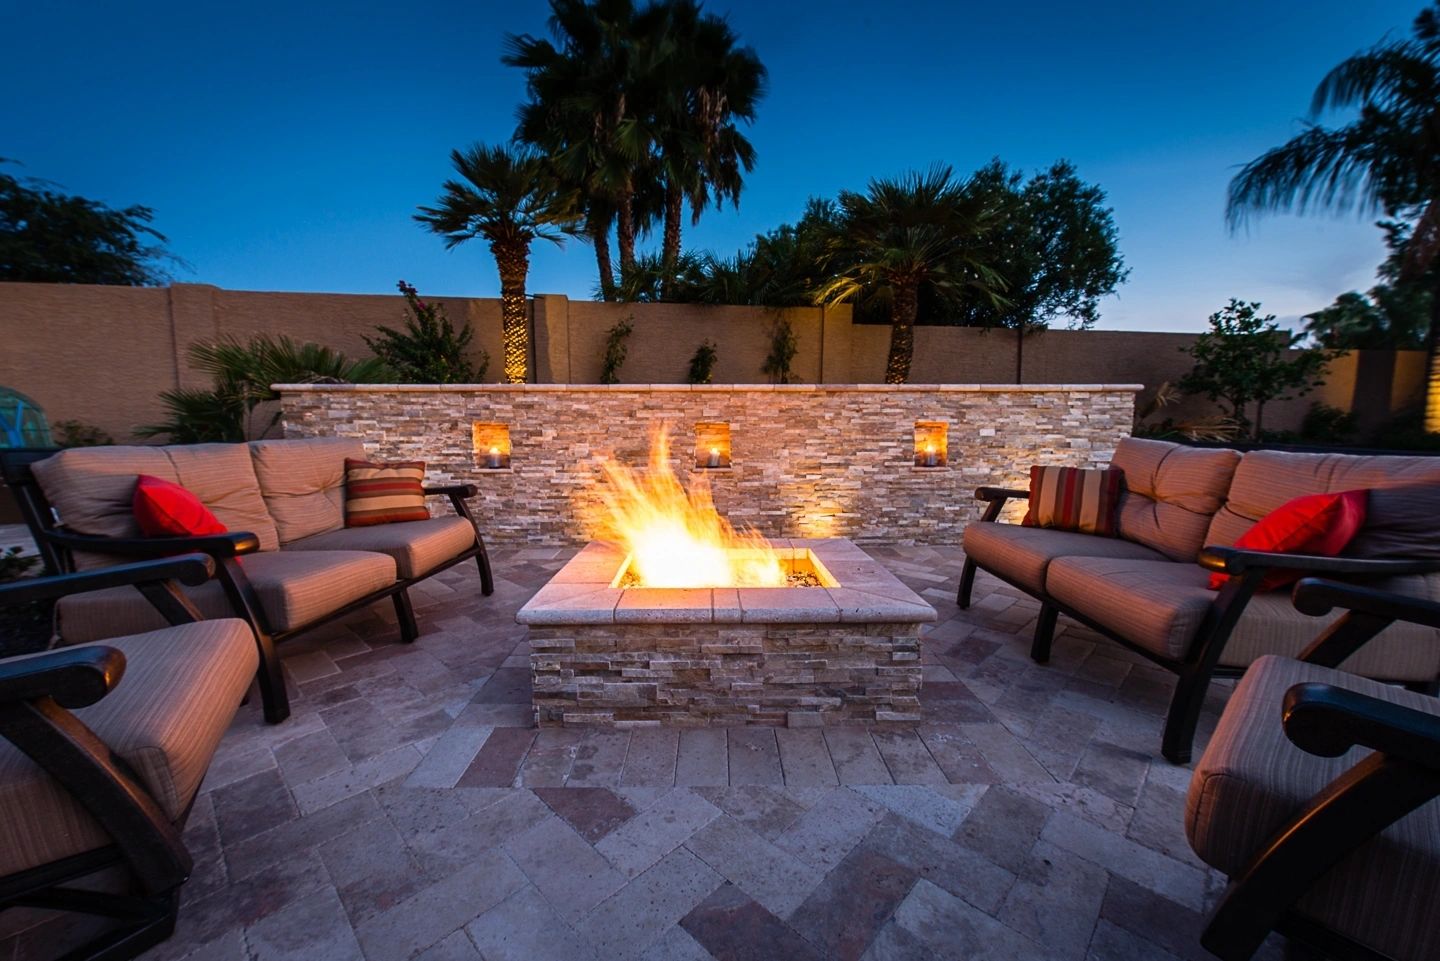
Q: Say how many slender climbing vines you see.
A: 3